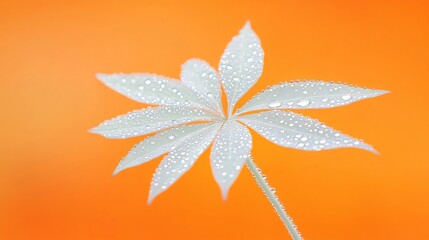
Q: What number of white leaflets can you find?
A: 9